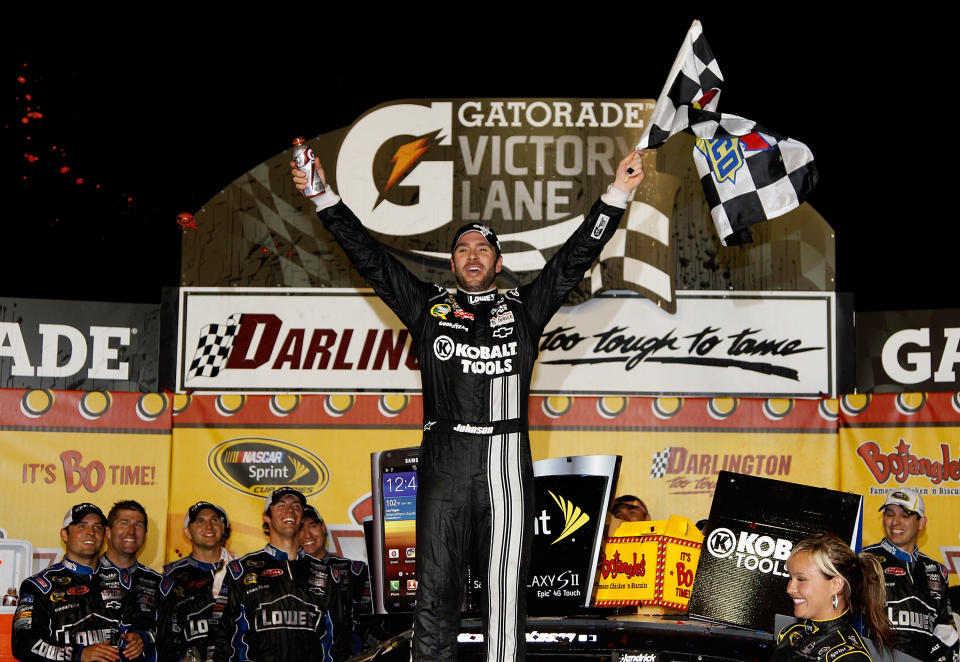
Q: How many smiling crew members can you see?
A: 6